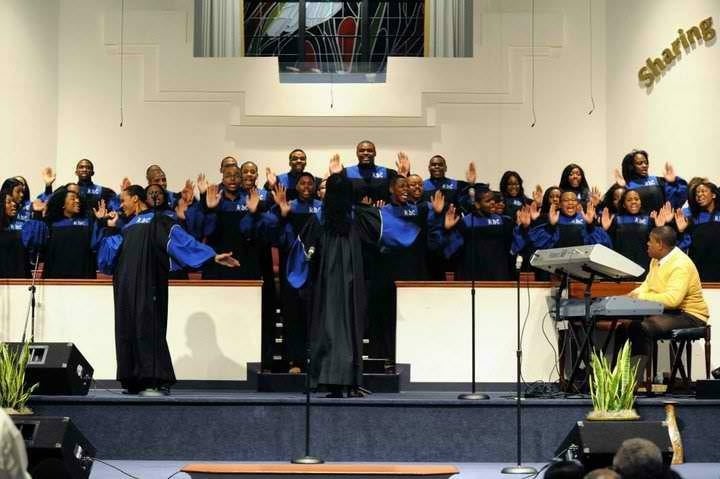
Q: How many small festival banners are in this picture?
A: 0